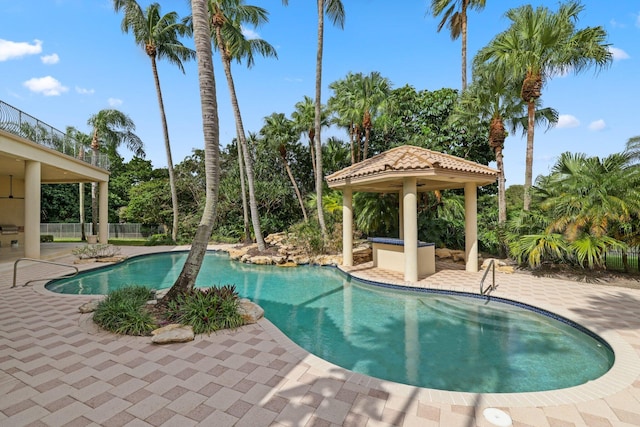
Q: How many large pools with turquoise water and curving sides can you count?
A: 1